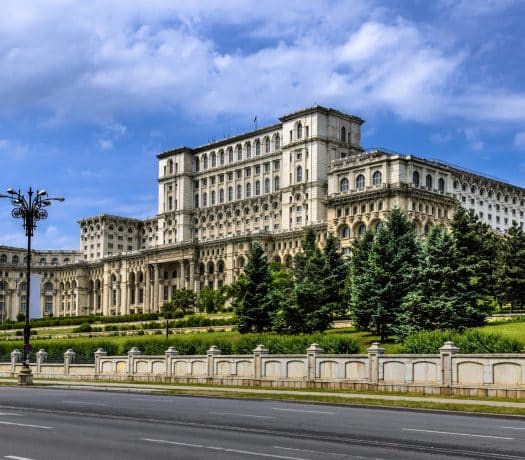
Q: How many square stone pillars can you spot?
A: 11